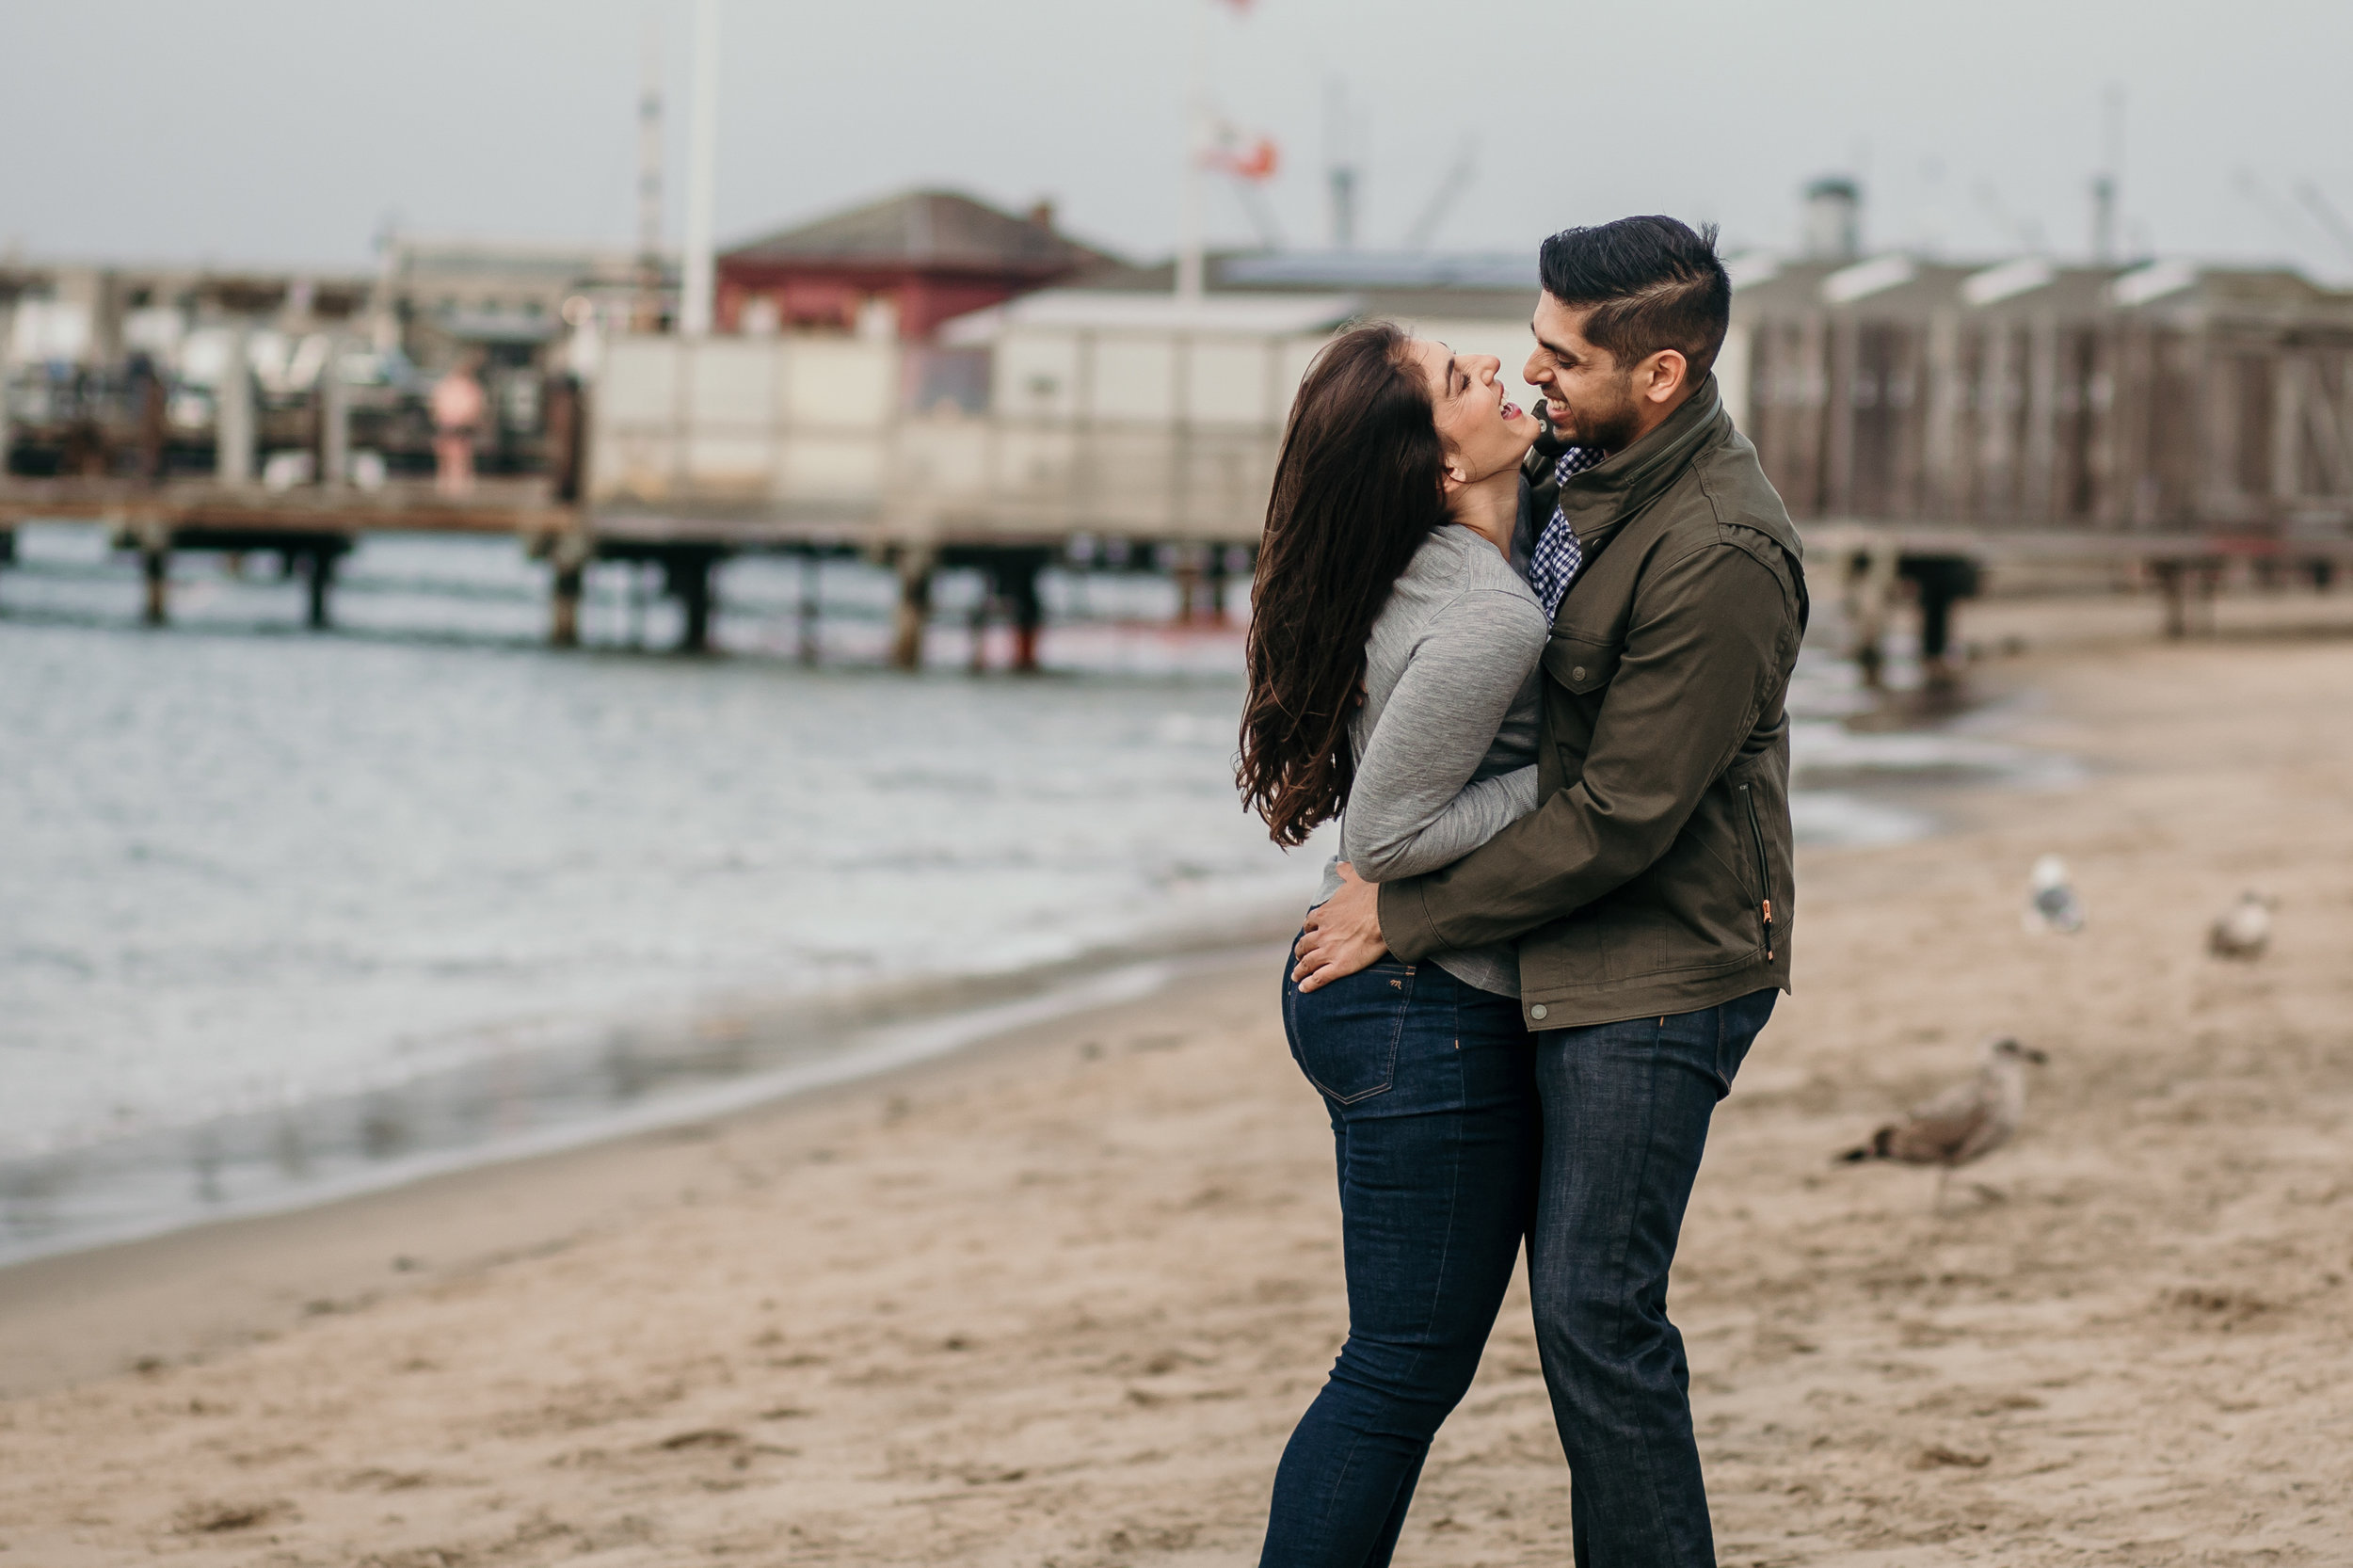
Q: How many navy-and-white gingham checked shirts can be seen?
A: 1